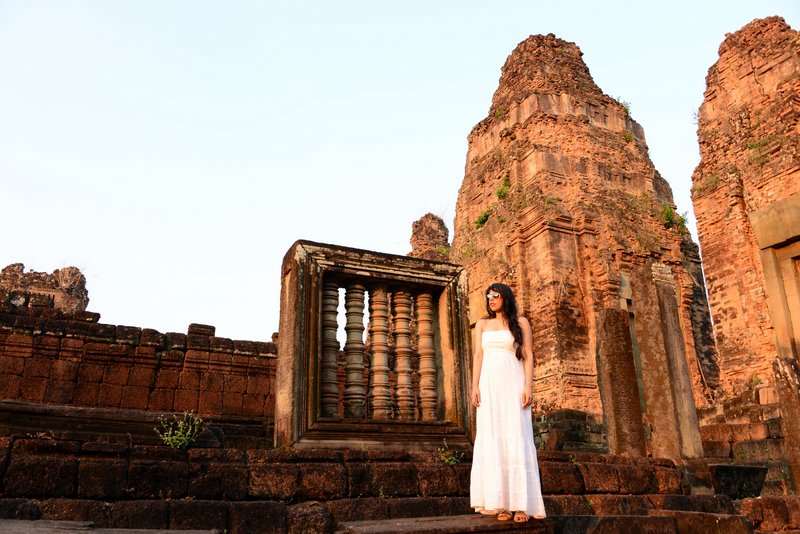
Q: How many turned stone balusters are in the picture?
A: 5